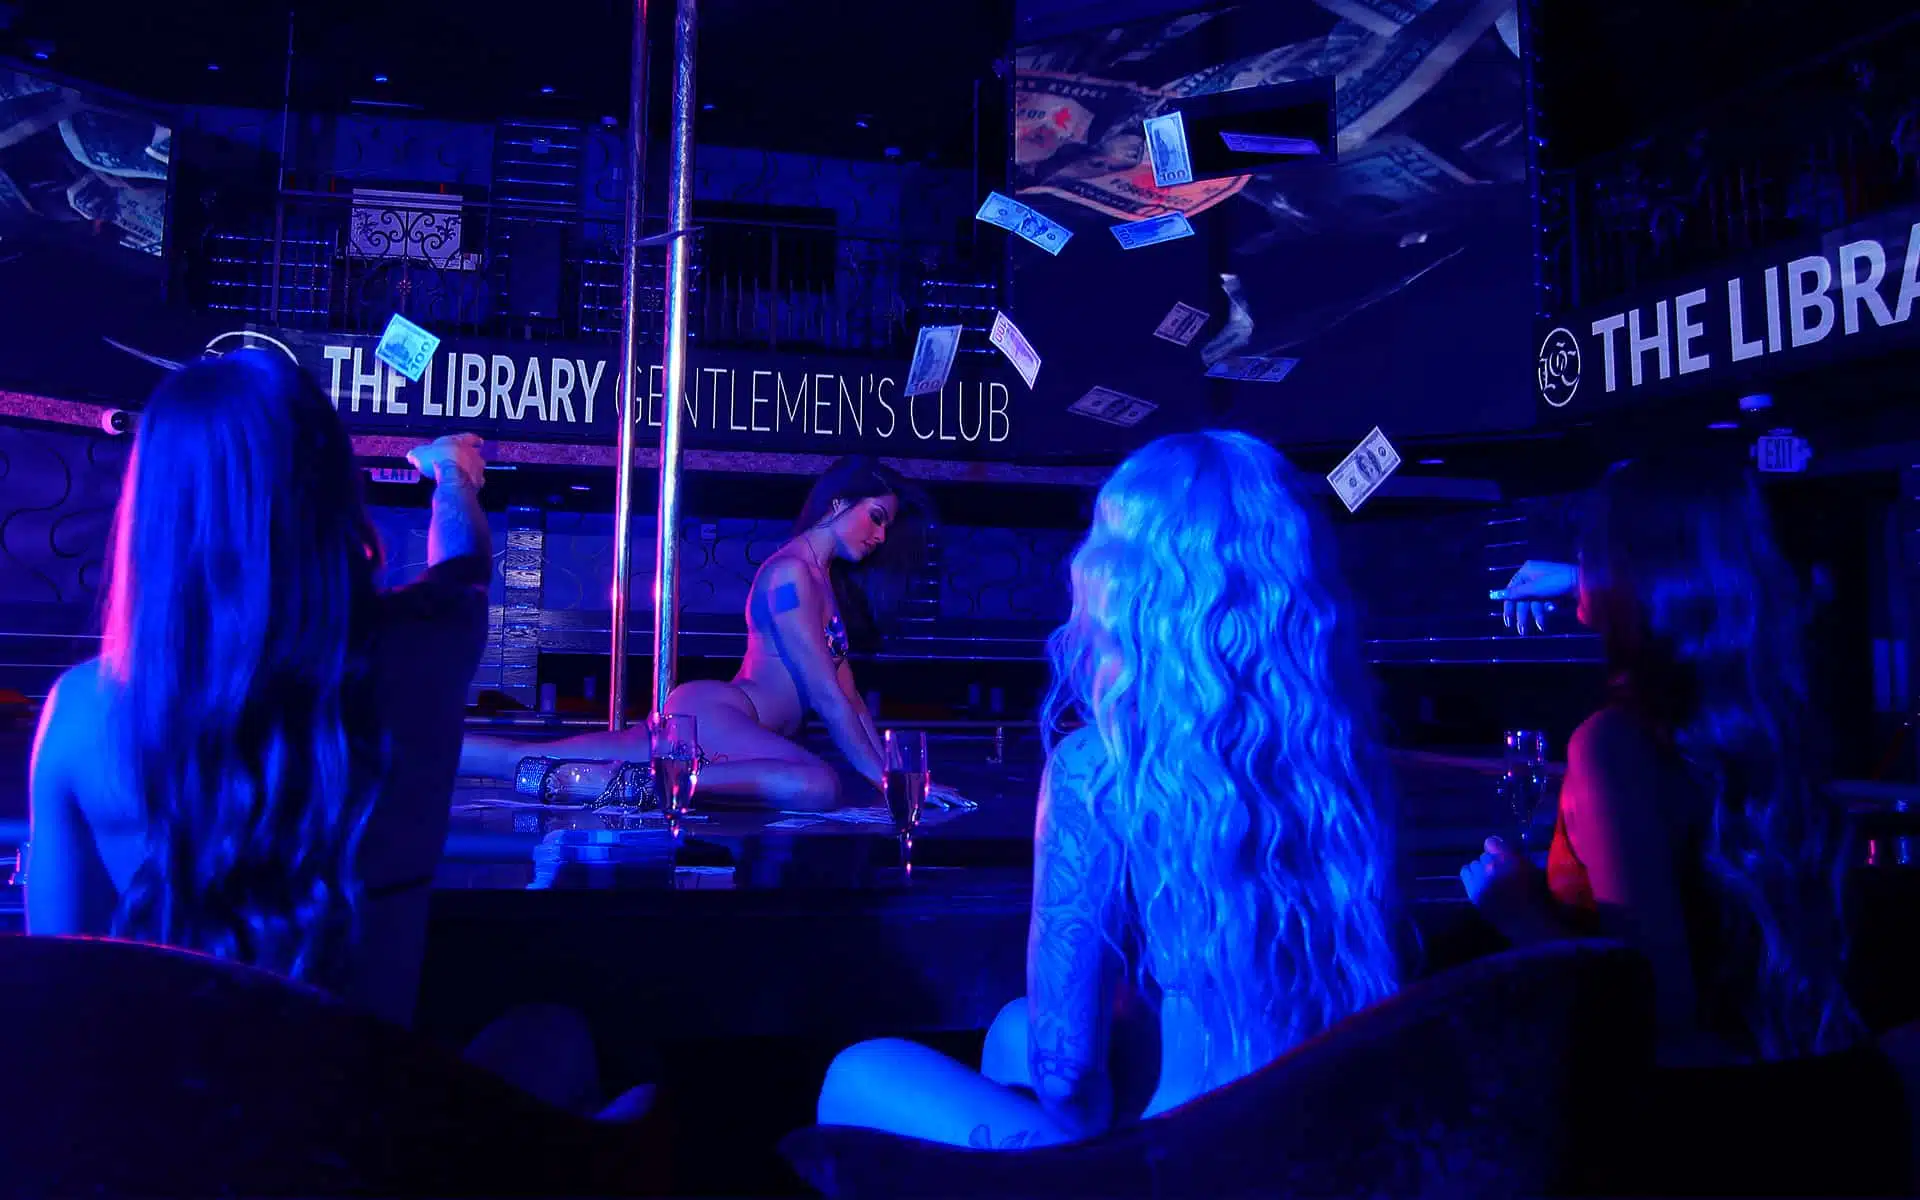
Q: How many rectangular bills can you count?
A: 11